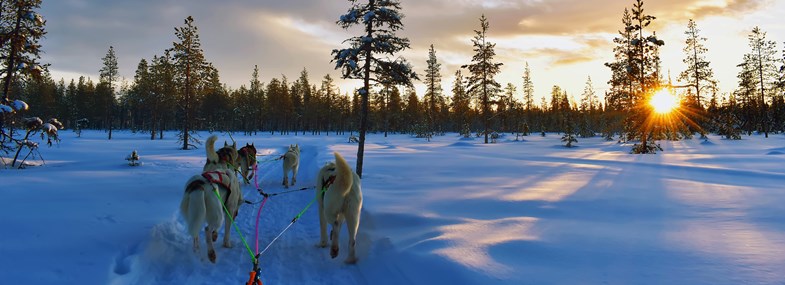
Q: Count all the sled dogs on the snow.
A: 5